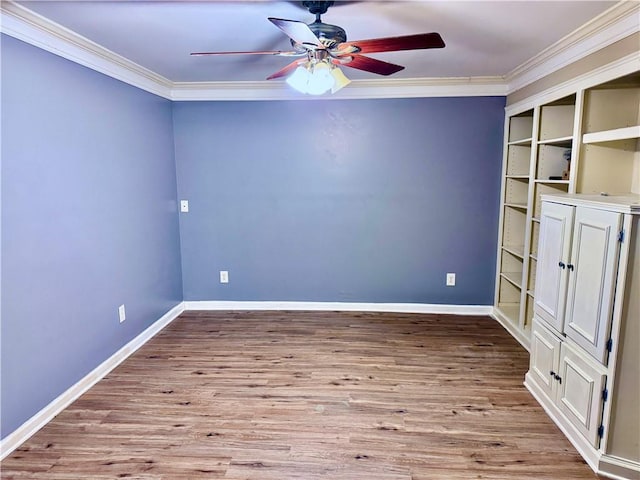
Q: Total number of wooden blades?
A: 5